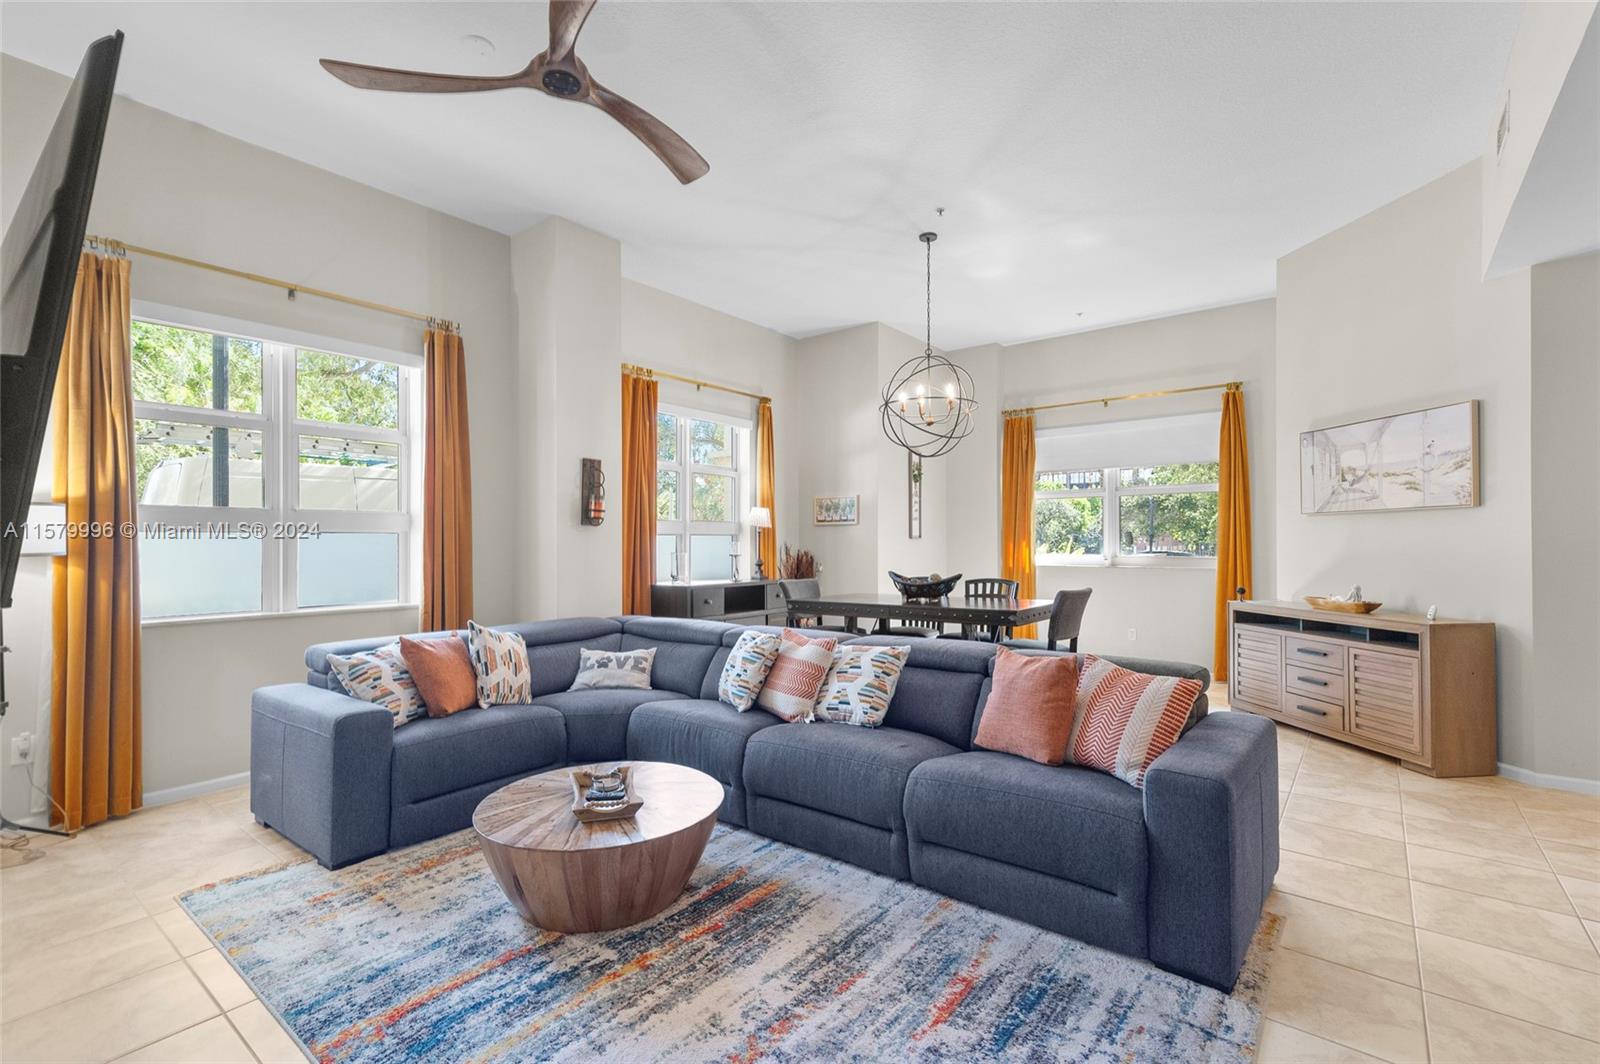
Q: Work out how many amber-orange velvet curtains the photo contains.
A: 6